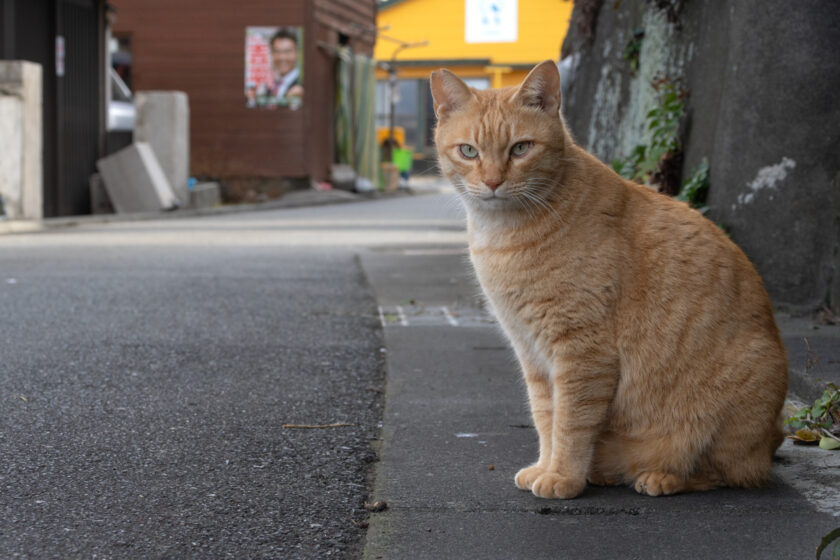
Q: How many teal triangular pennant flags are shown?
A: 0